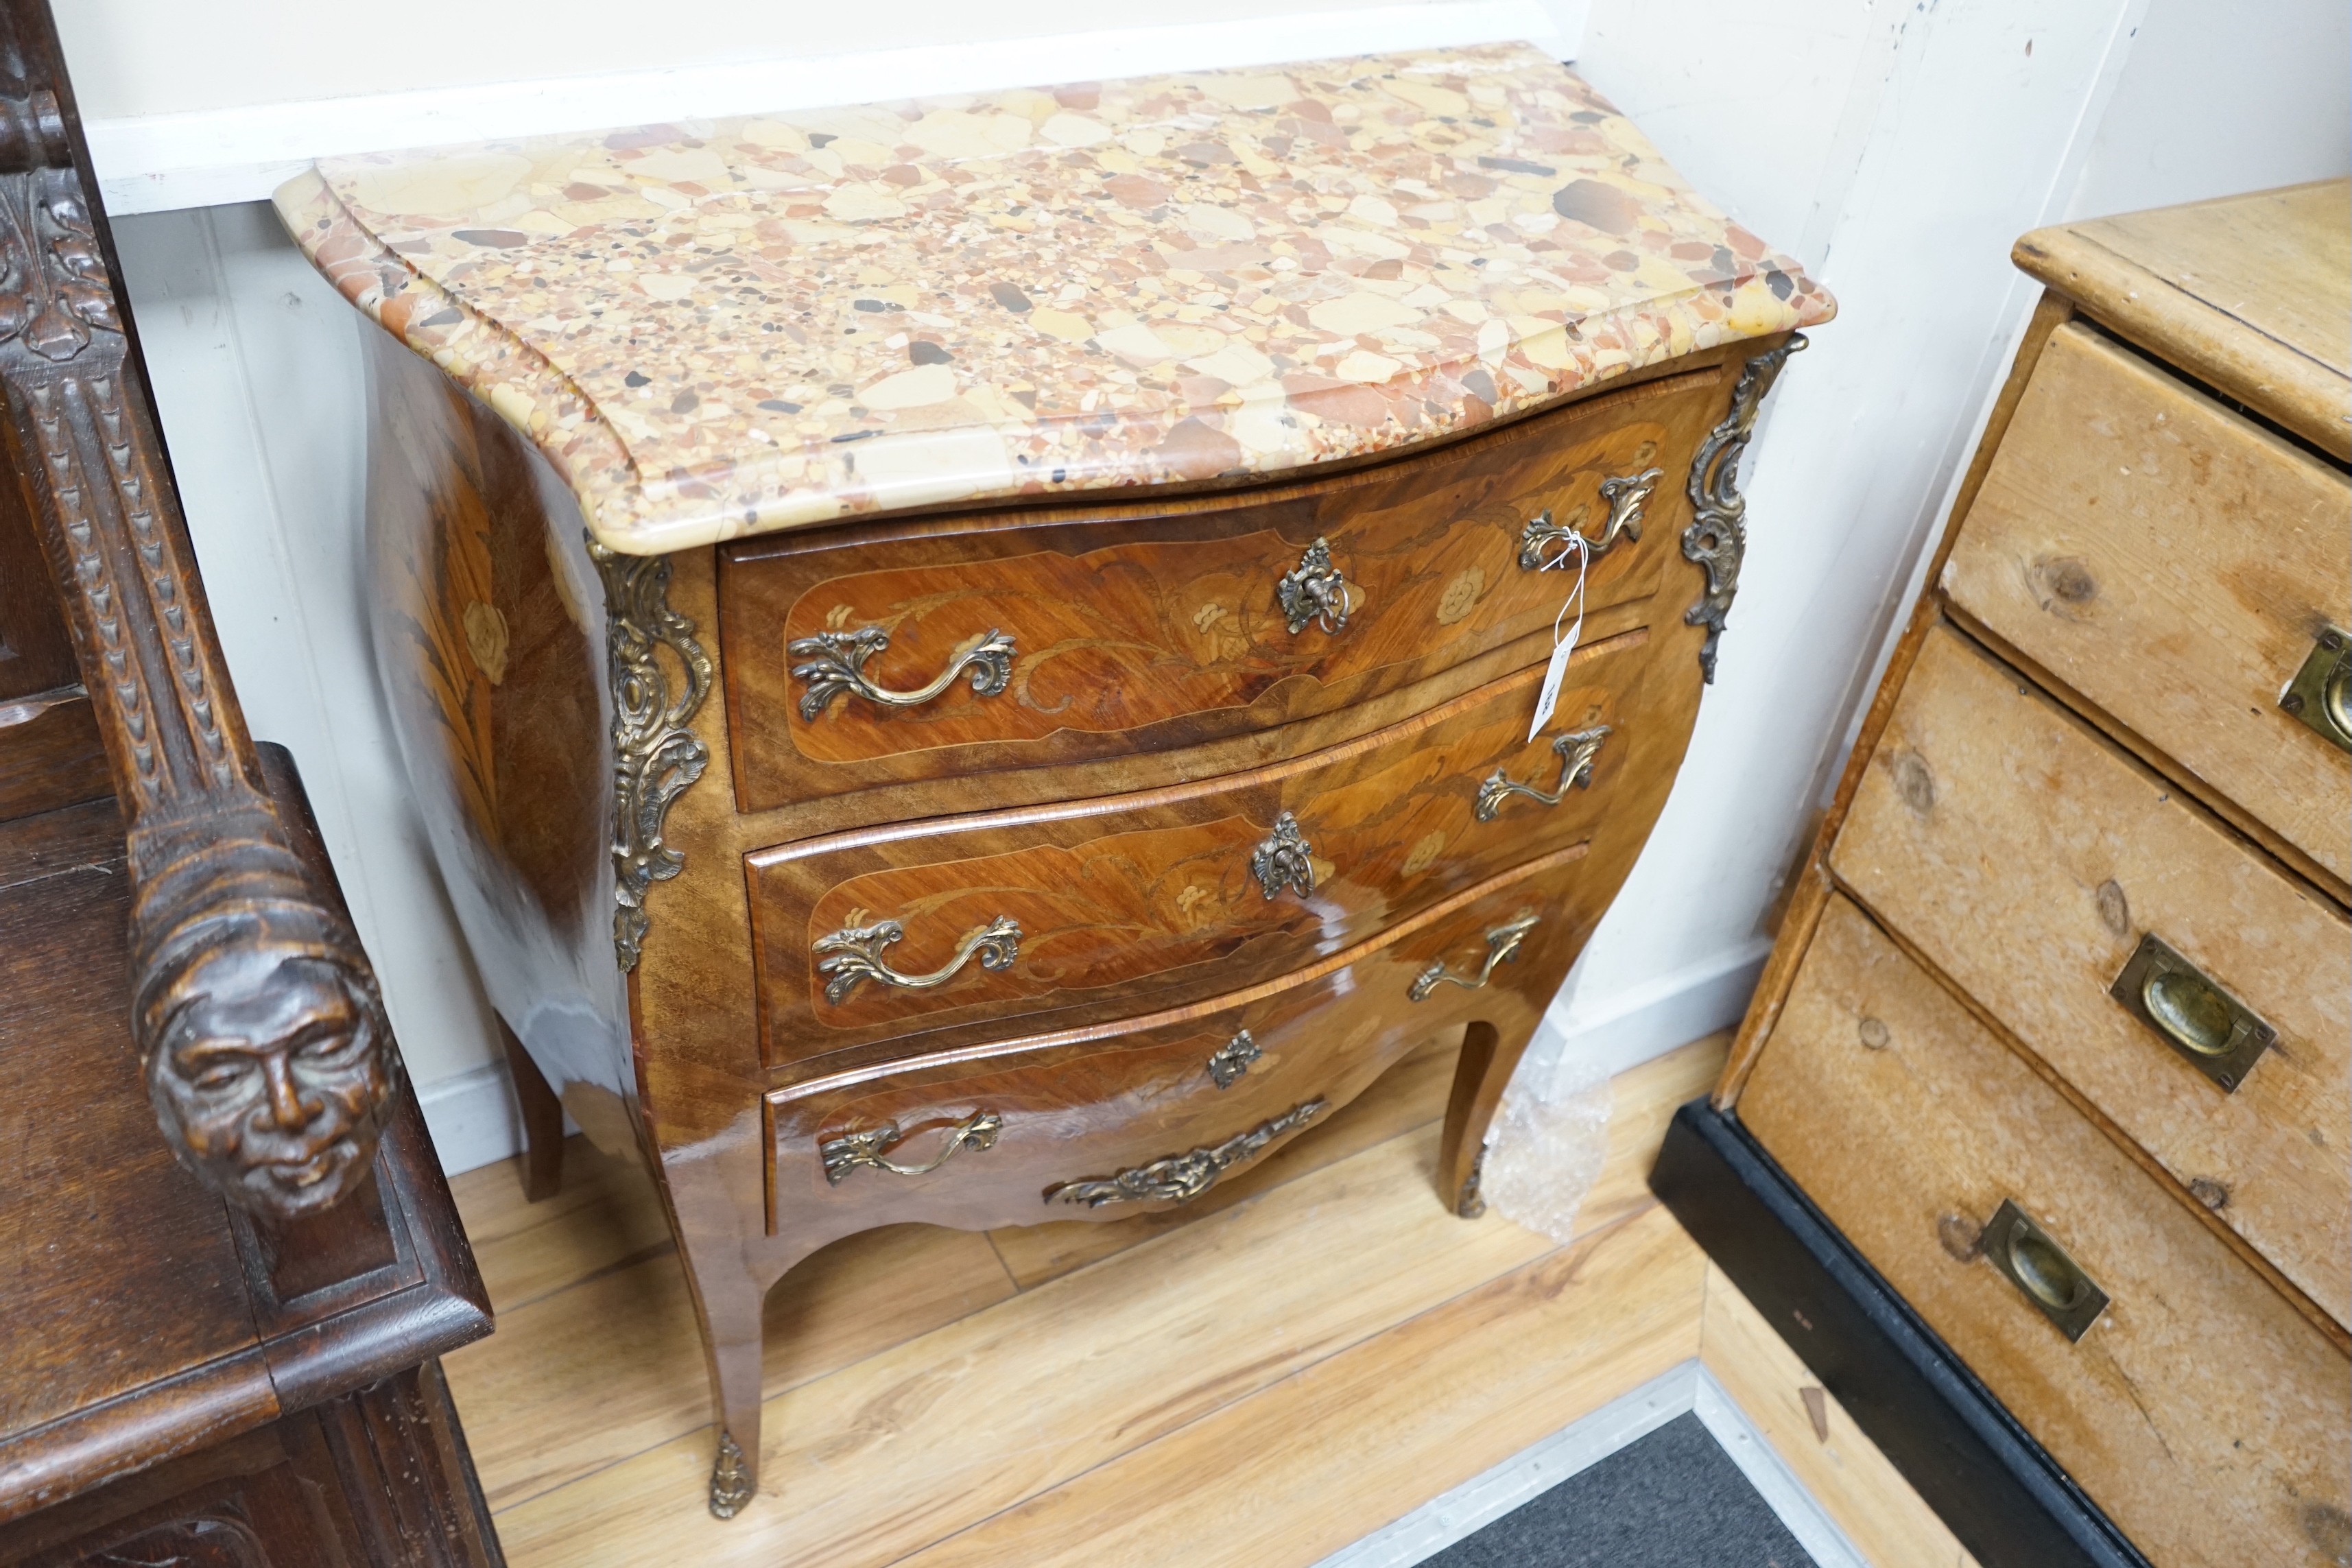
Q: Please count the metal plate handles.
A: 3